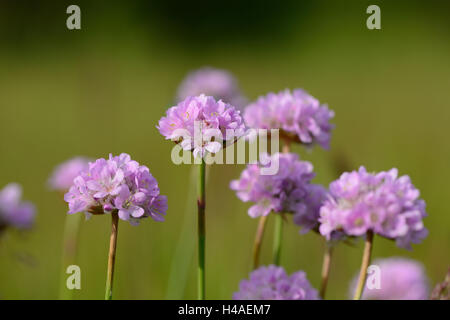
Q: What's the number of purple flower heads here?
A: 11